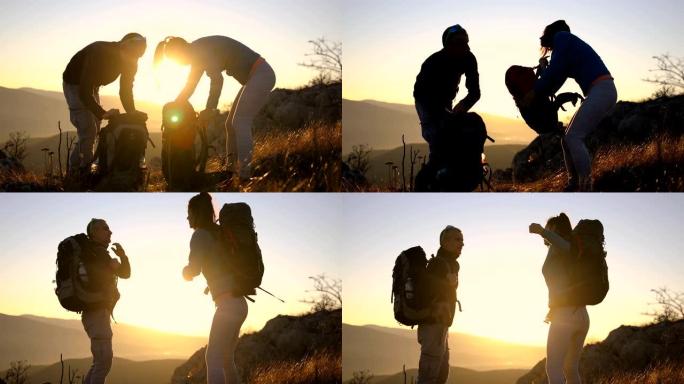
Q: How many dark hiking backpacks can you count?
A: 8